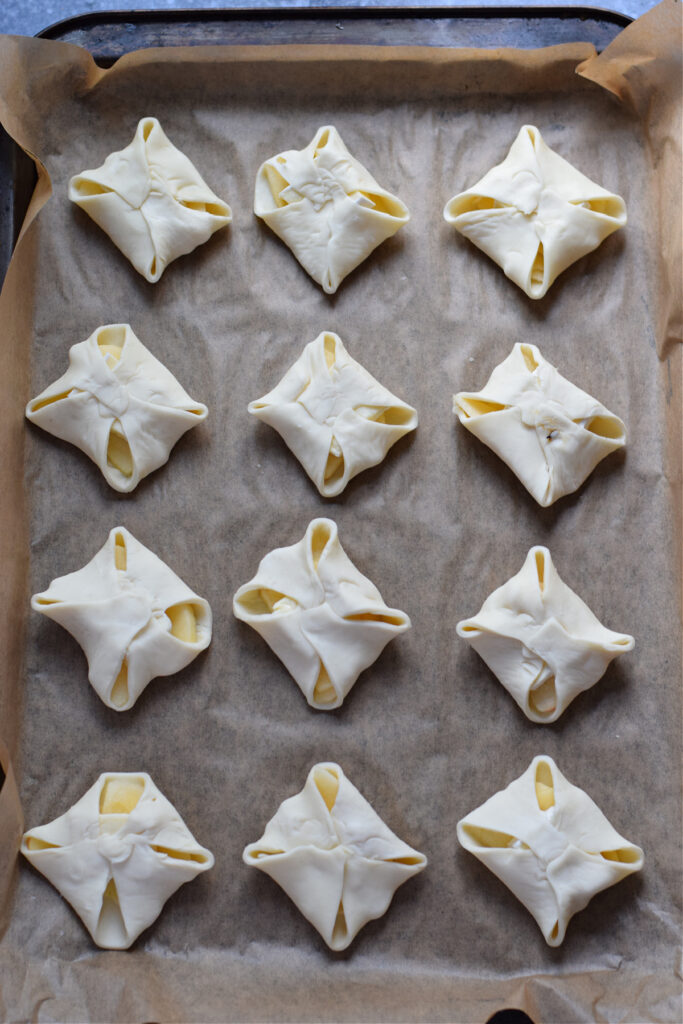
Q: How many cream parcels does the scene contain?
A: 12